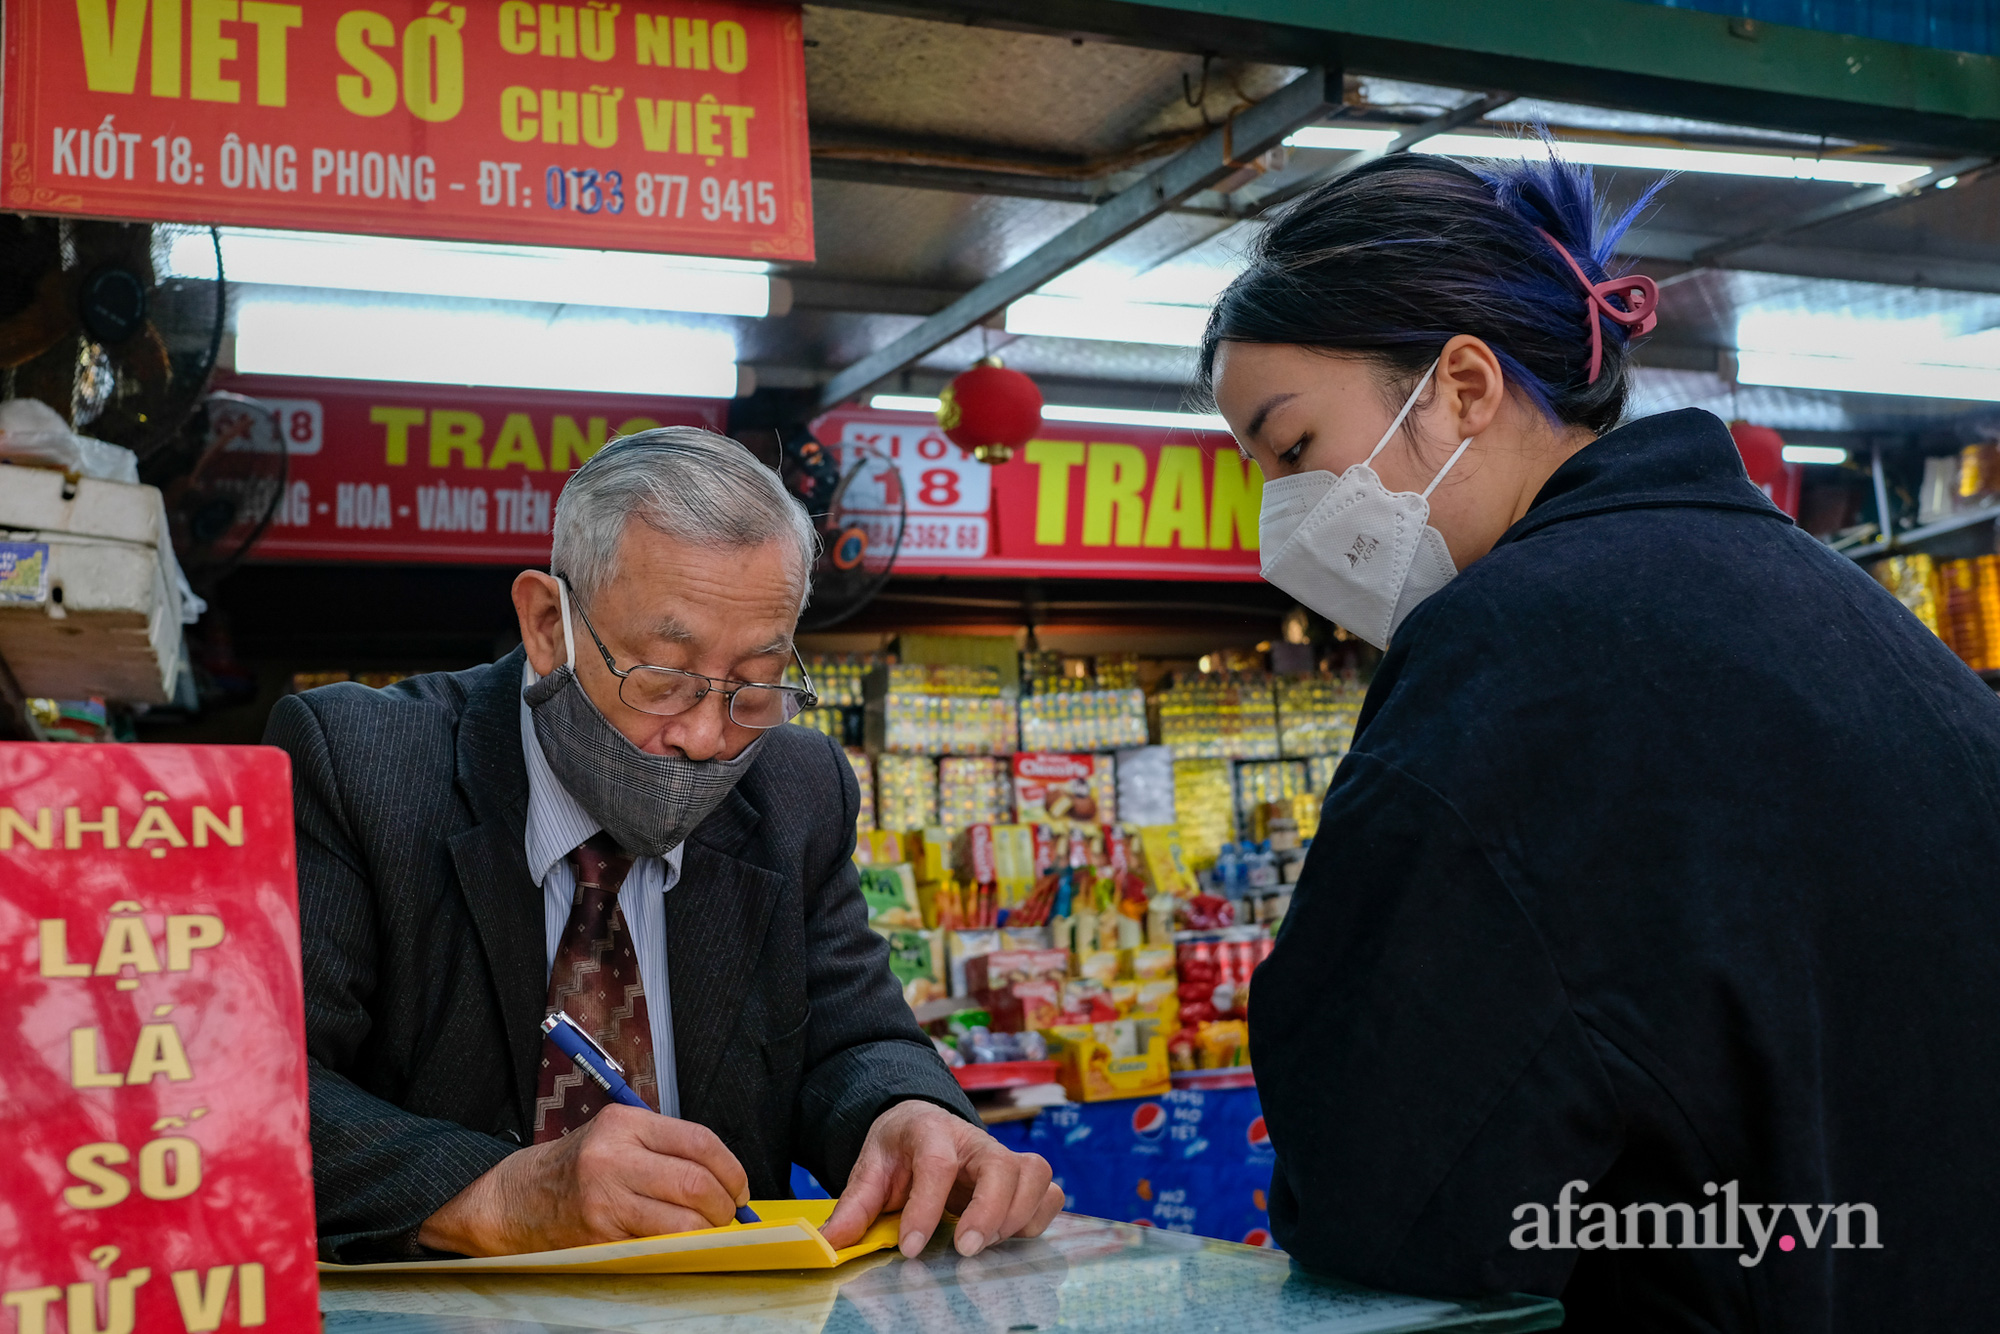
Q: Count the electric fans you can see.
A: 3